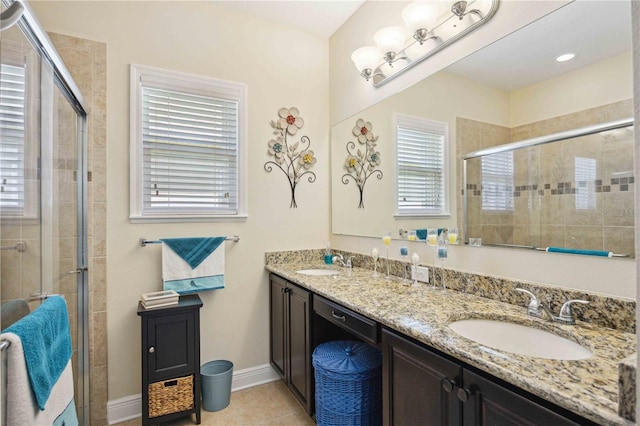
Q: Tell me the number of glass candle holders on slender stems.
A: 6